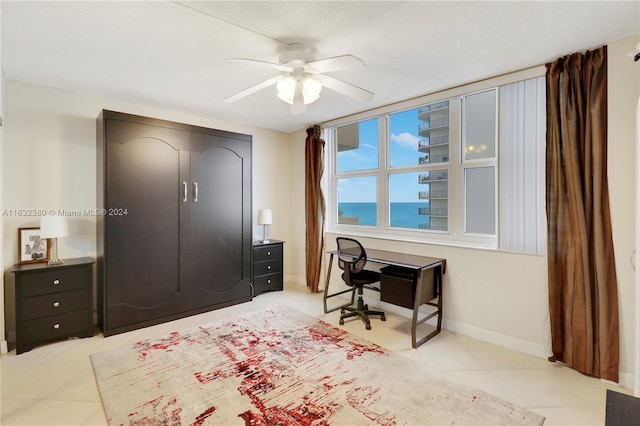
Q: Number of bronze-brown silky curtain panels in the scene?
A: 2